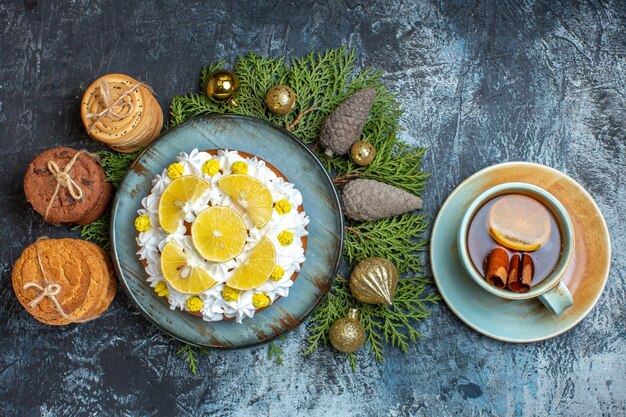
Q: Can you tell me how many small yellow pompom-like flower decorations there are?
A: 11